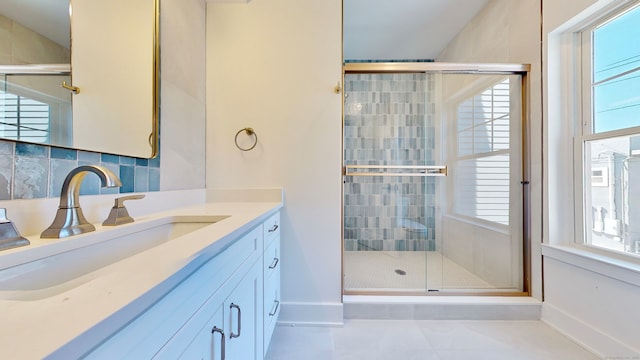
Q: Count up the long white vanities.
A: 1